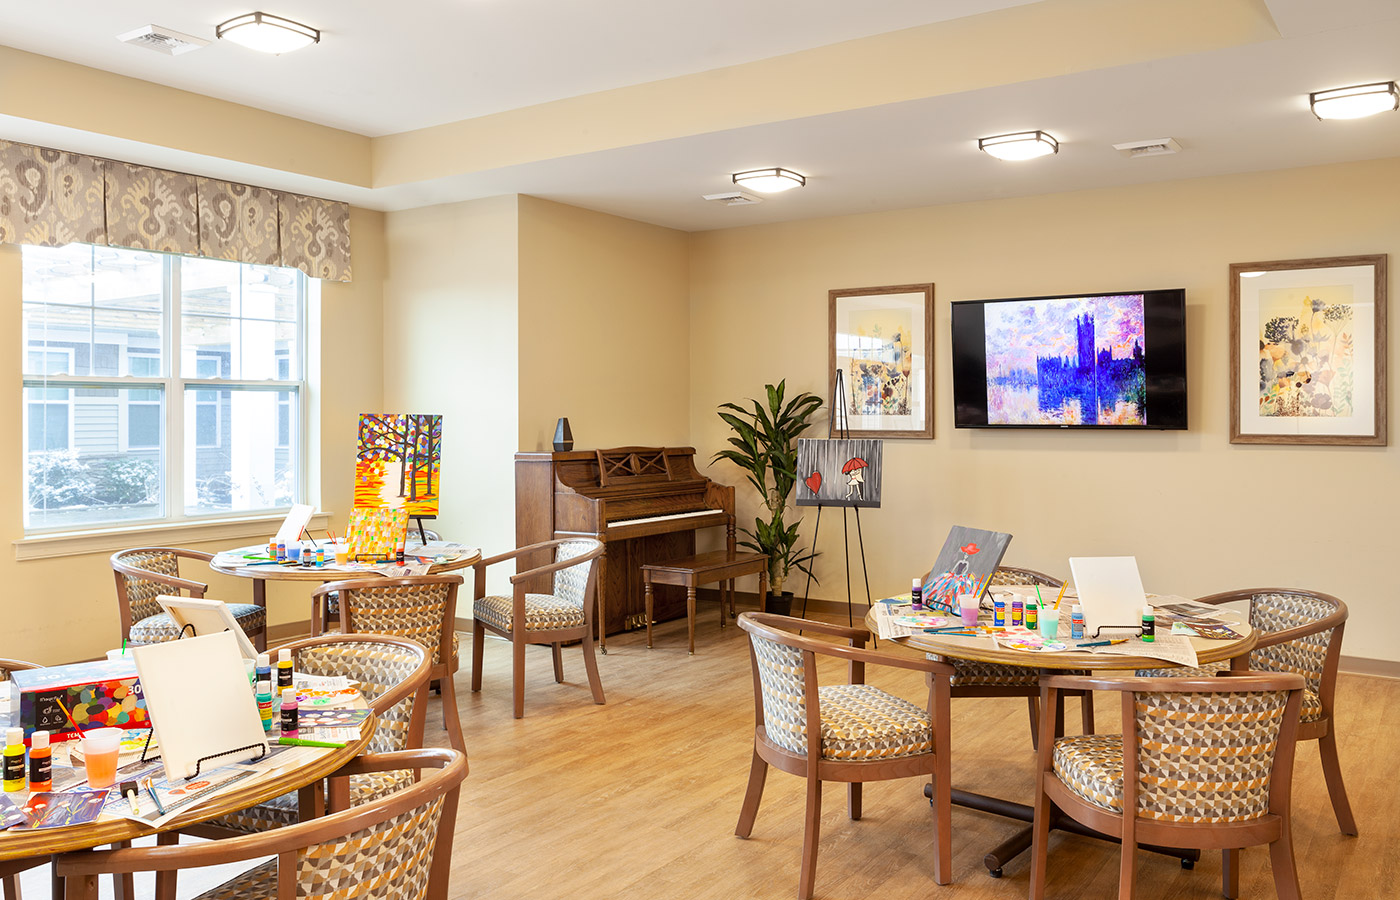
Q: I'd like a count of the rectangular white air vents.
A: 3